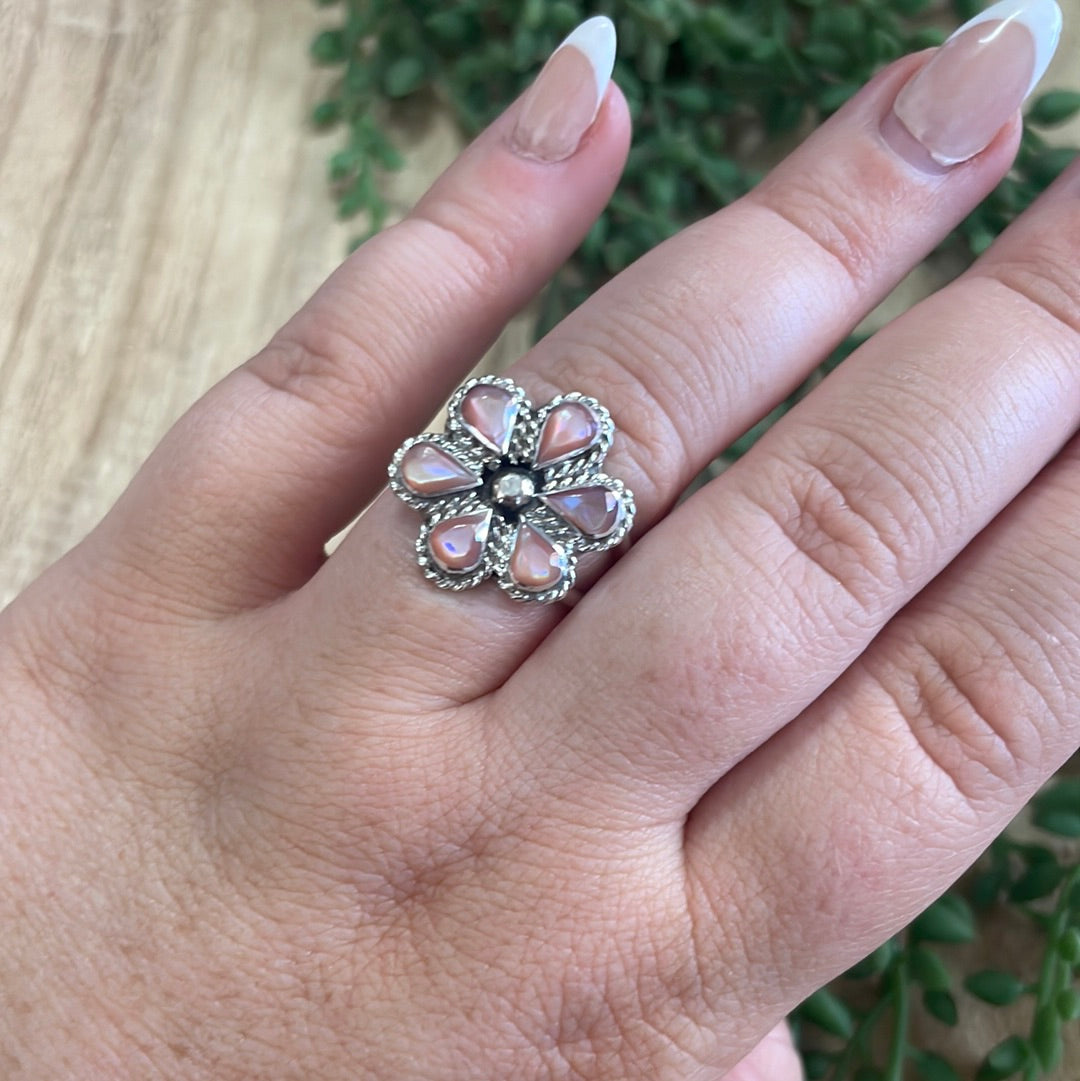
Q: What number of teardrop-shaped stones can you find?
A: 6